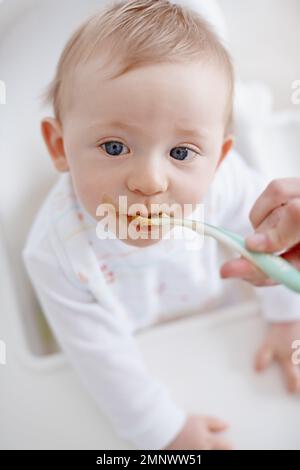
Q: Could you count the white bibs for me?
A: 1